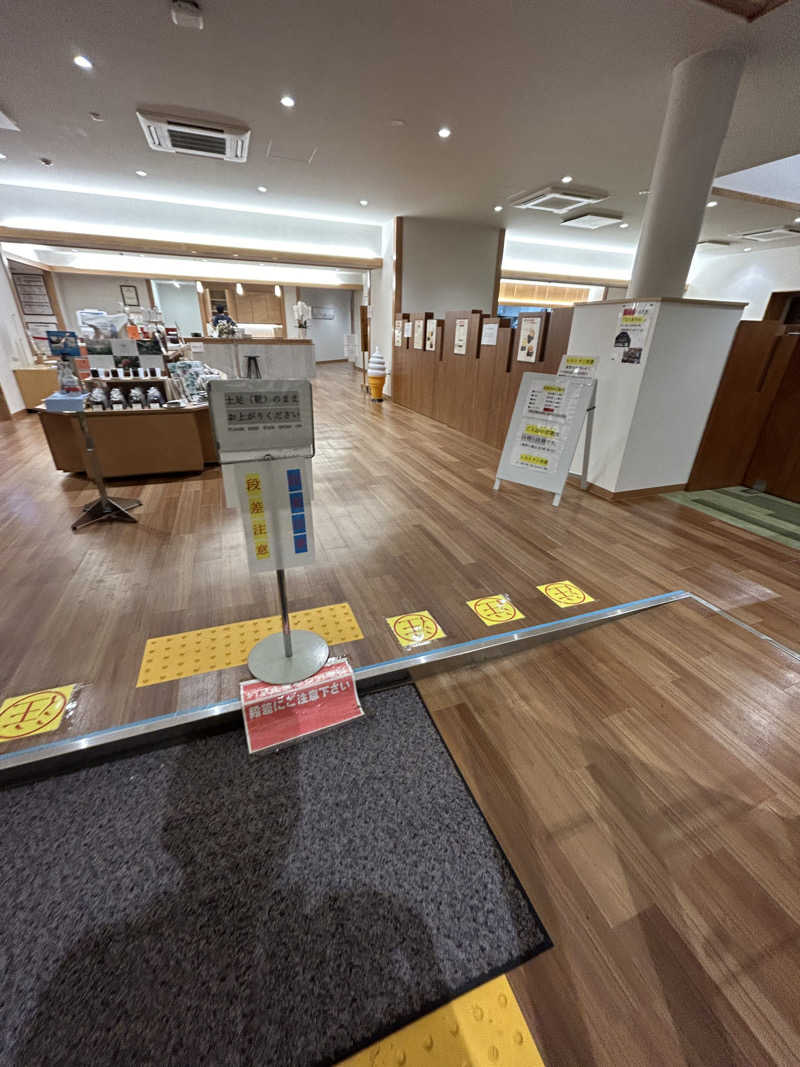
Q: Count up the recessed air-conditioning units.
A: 3